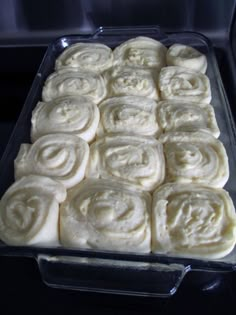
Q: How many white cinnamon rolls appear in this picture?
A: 15